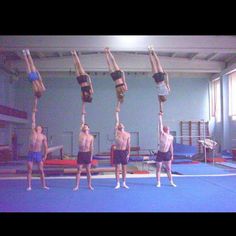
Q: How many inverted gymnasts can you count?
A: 4